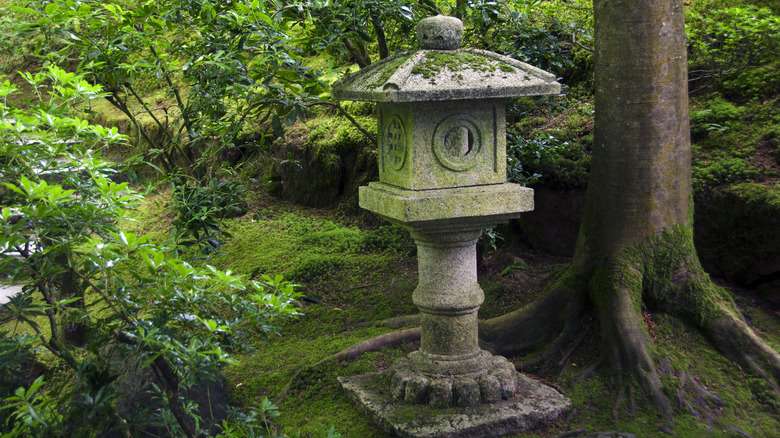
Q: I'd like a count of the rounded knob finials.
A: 1